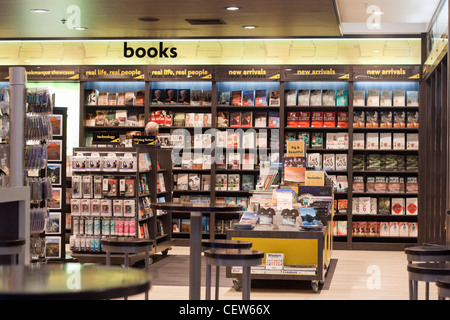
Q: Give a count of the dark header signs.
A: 6